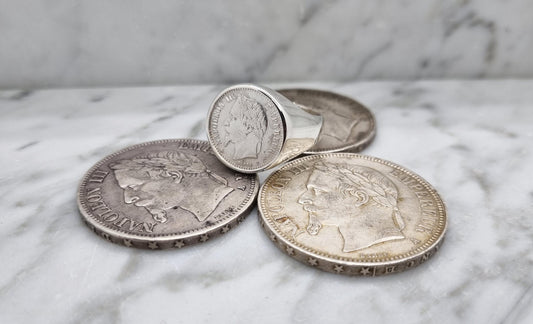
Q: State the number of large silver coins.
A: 3